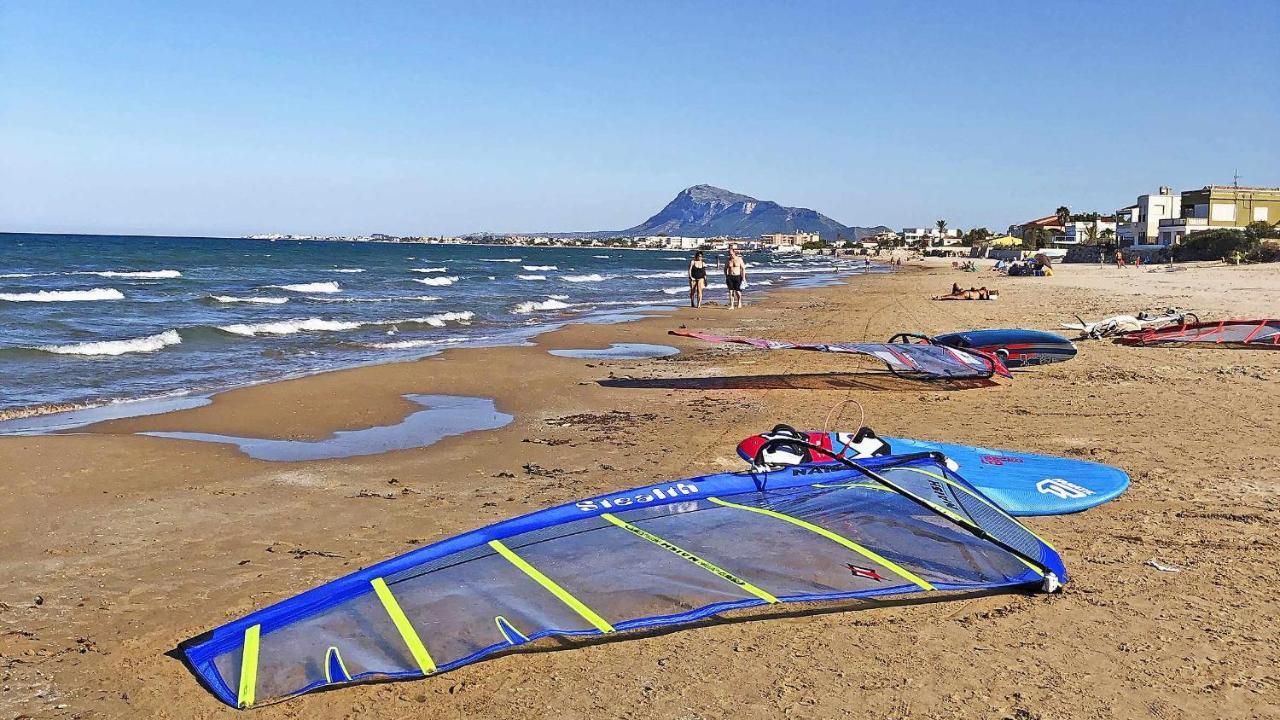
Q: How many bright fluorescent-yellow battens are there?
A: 7